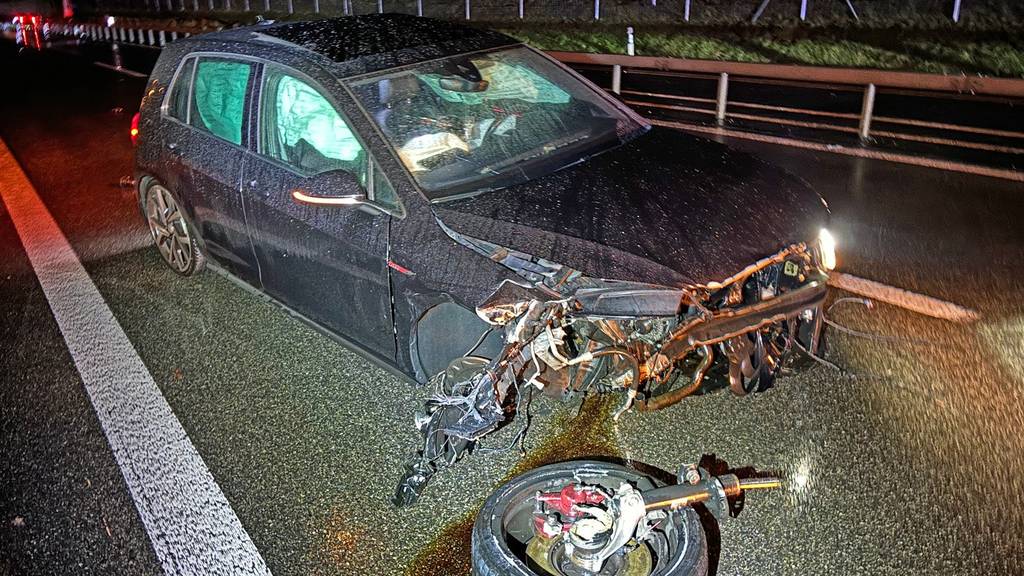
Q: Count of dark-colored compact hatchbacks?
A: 1